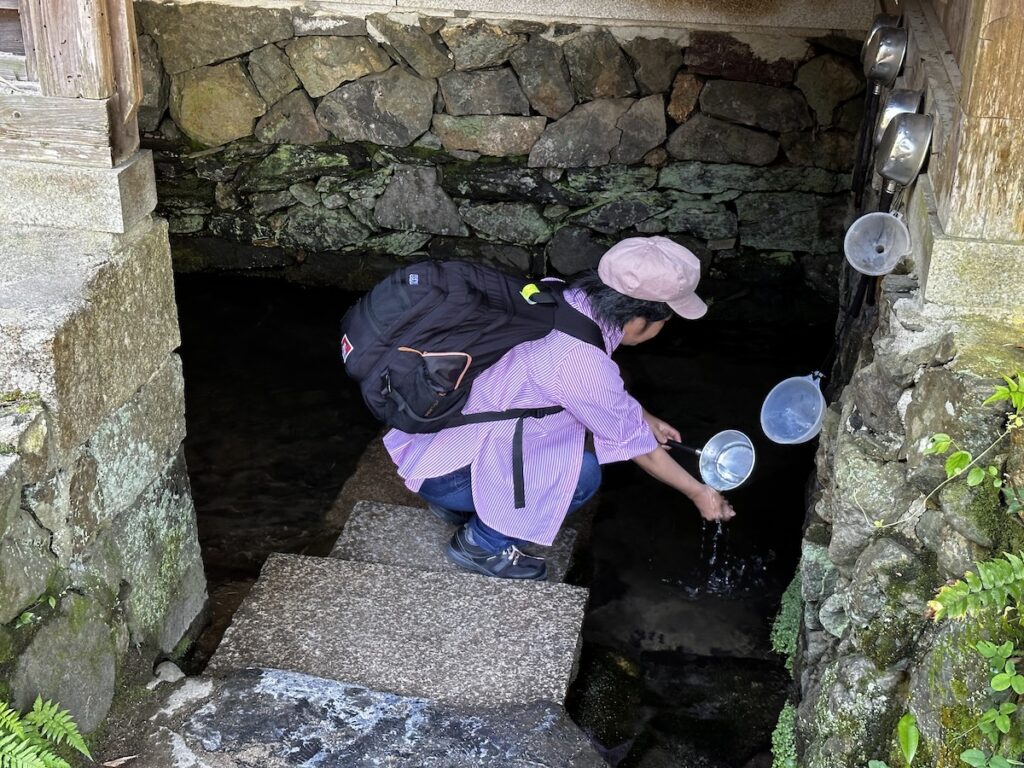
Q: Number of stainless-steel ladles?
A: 5